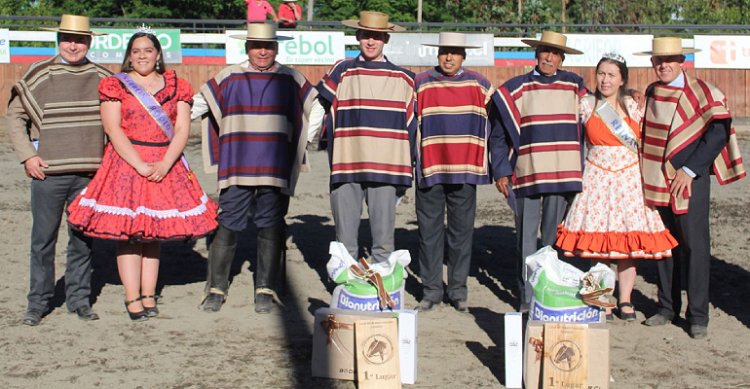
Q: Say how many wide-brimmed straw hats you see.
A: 6